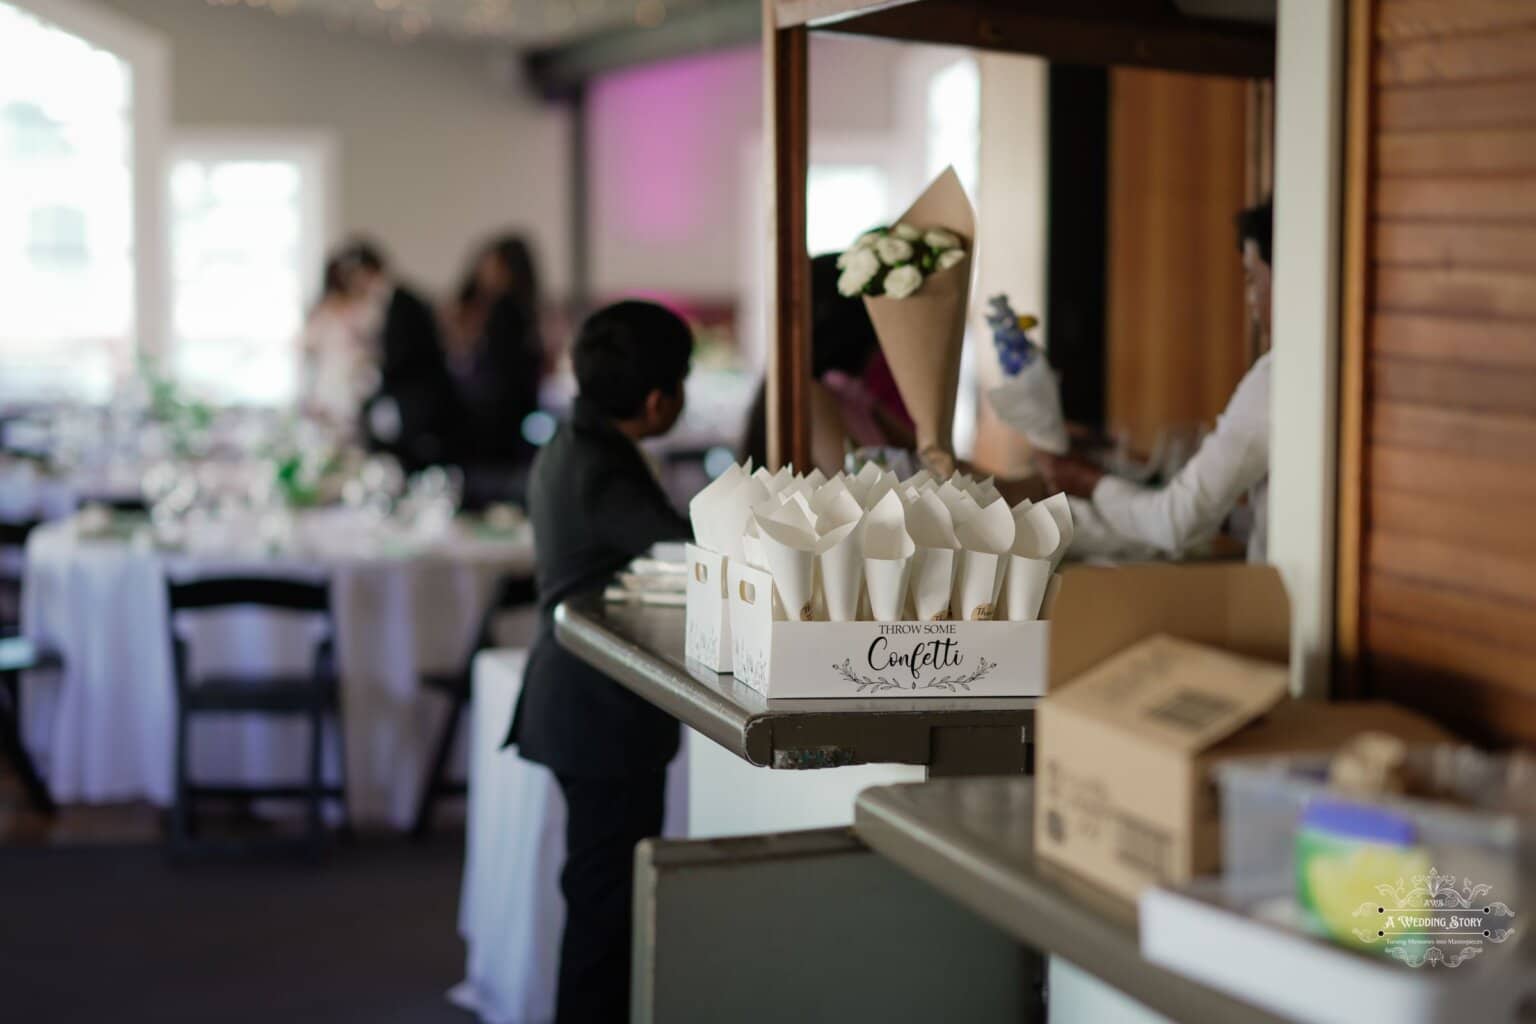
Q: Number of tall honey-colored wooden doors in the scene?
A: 1